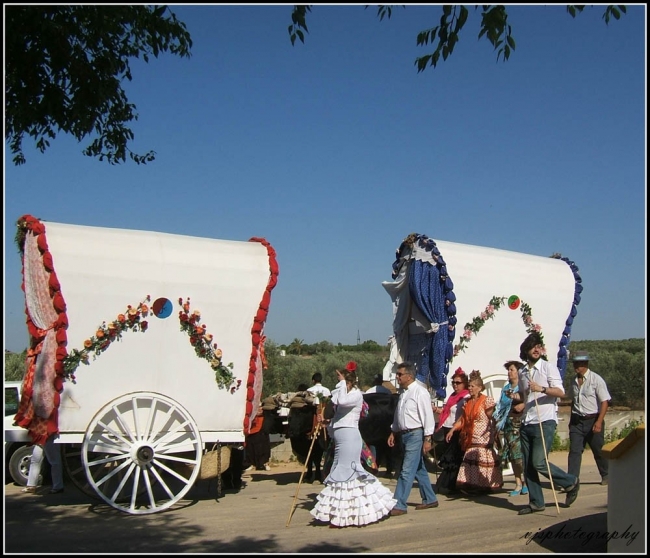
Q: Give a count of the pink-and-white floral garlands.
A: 2